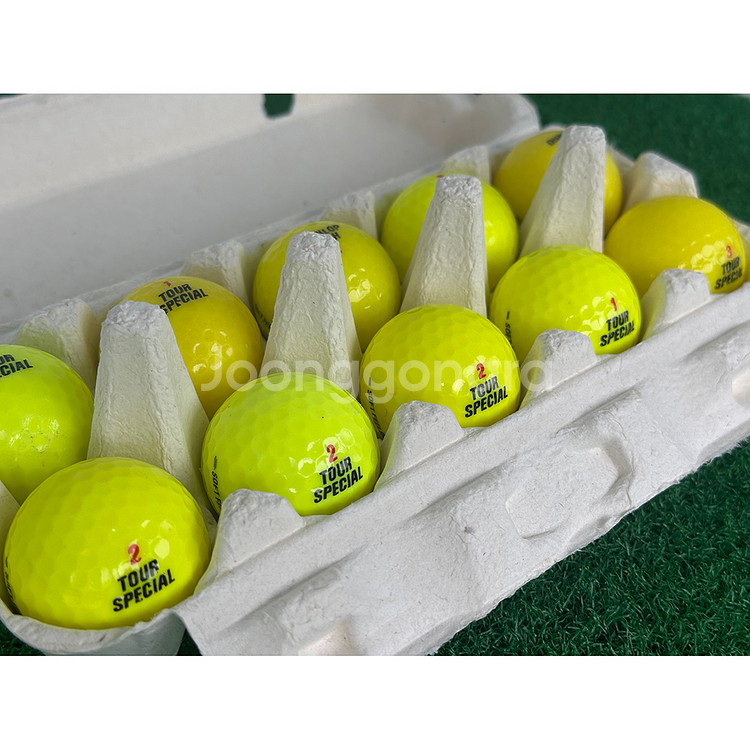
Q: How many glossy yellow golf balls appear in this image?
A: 10